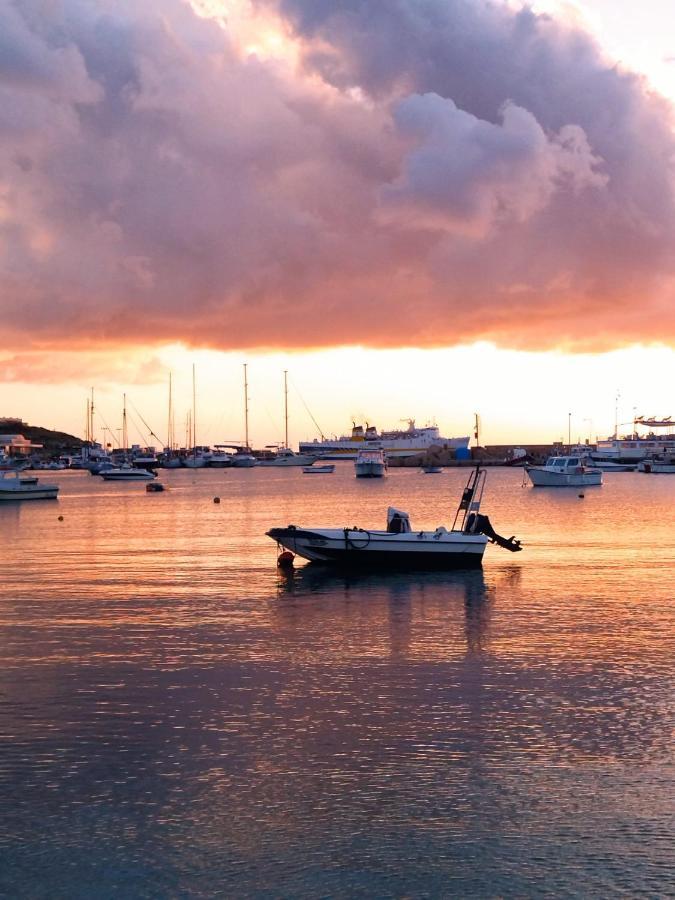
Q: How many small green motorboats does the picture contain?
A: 0